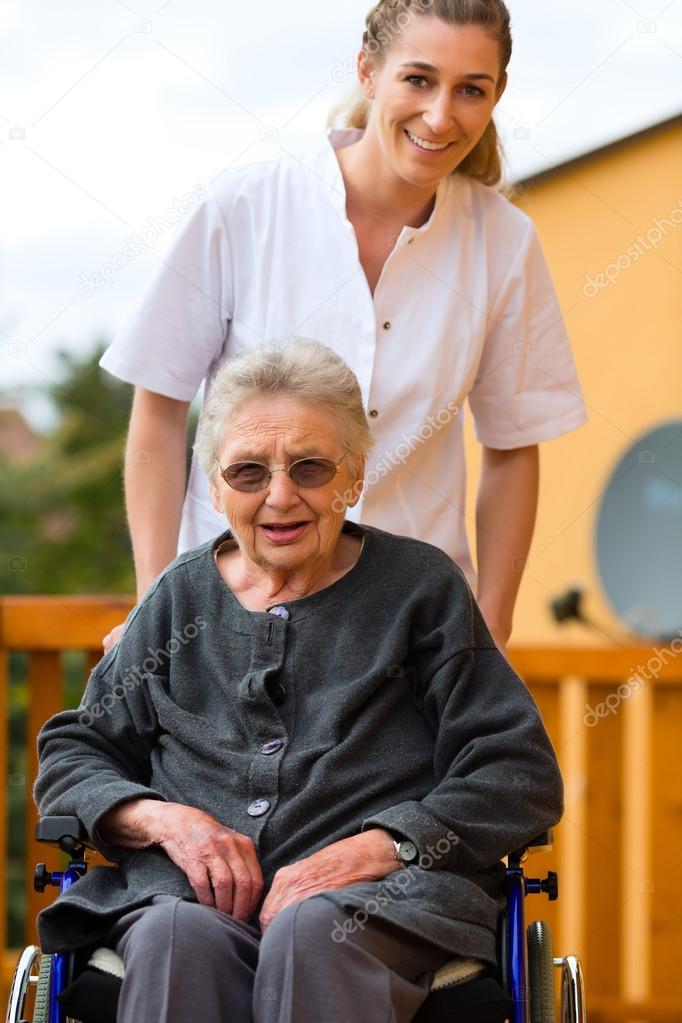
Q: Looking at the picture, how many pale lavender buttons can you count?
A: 3